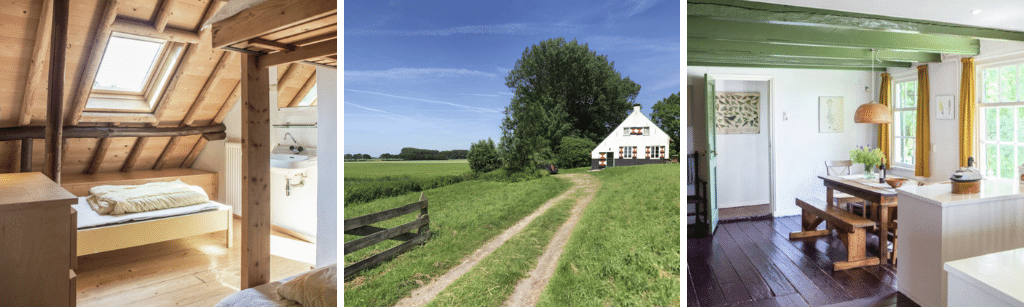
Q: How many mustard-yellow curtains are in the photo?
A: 3